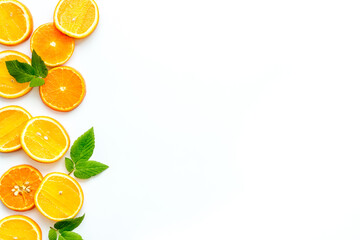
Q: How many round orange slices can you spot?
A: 10